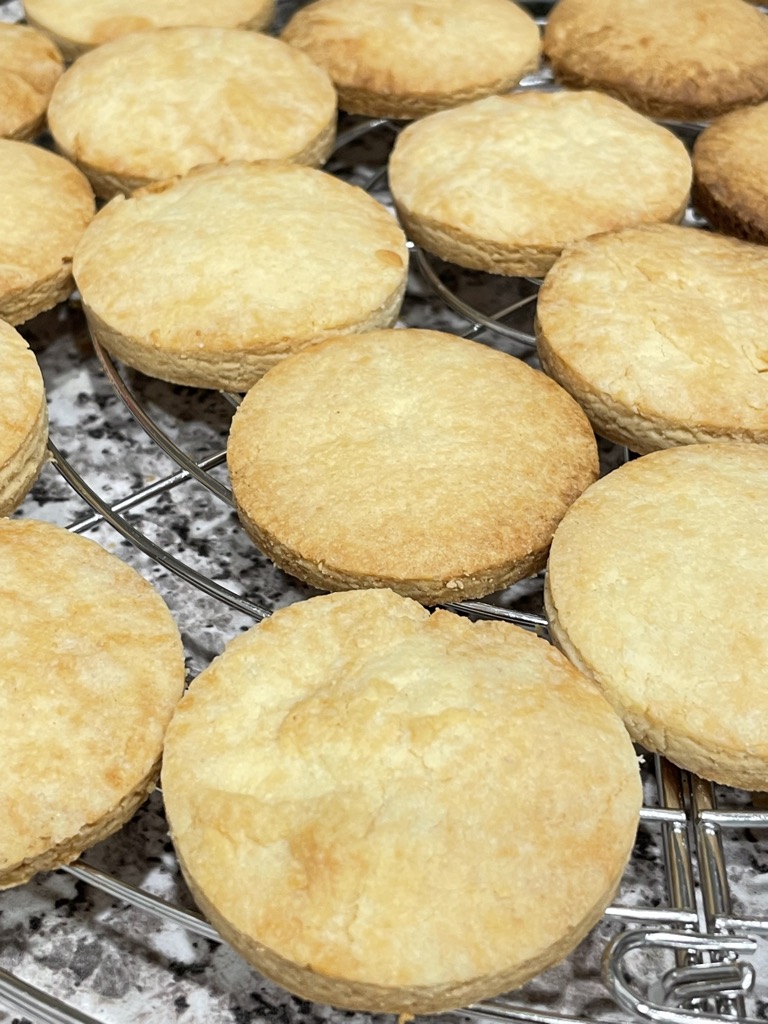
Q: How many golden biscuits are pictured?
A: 15